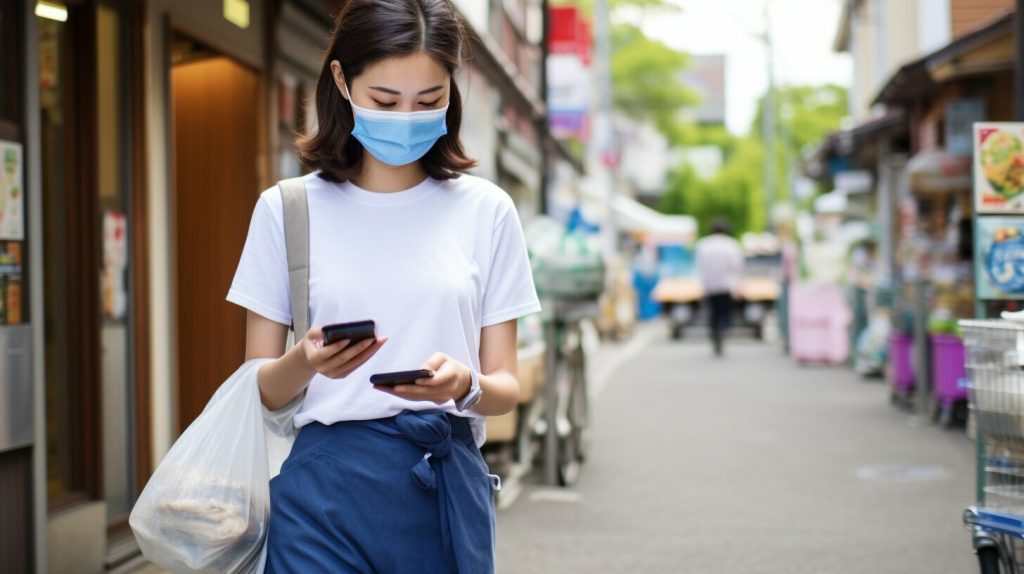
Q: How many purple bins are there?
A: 2